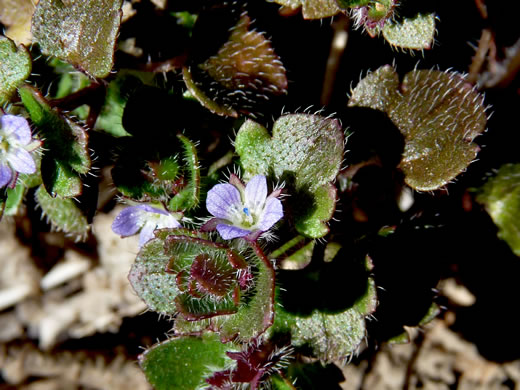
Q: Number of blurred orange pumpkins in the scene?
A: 0